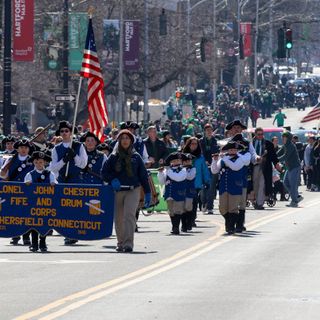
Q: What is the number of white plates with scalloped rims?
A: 0